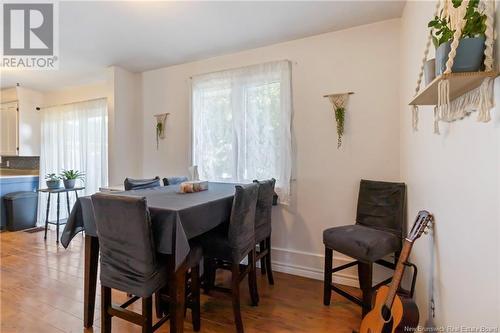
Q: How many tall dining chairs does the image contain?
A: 6